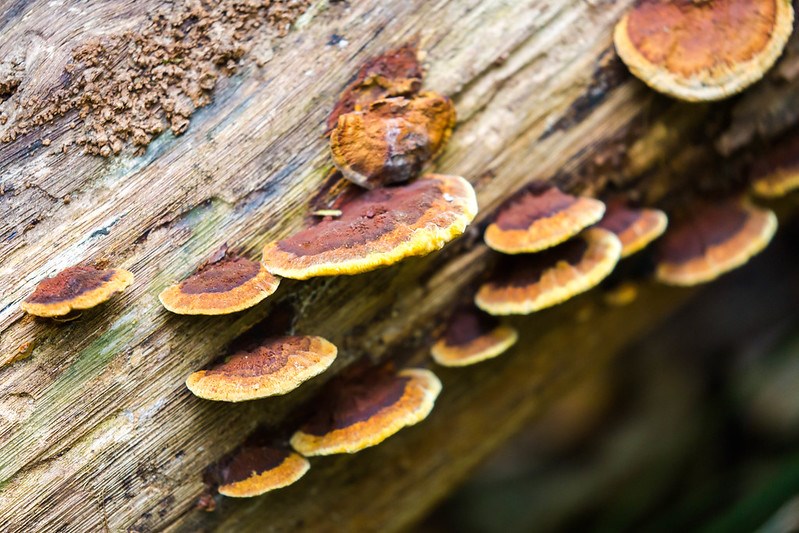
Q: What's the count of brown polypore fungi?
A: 14